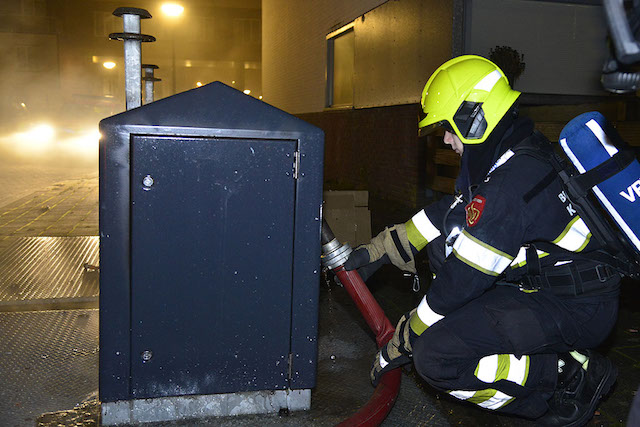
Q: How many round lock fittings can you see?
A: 2